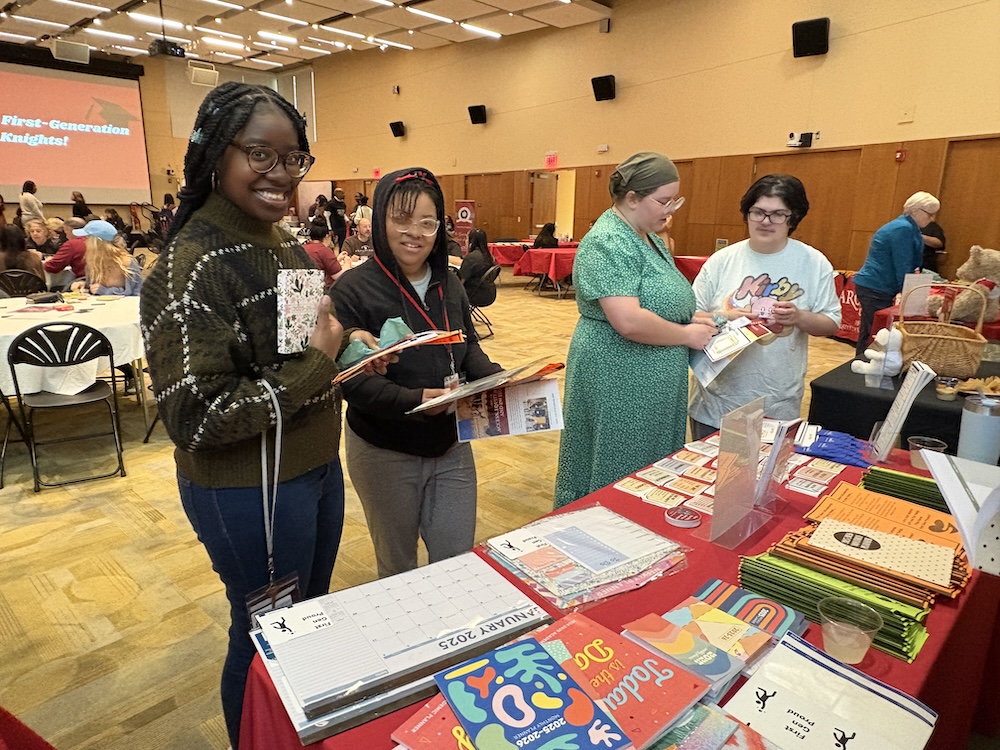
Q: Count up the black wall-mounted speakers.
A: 4